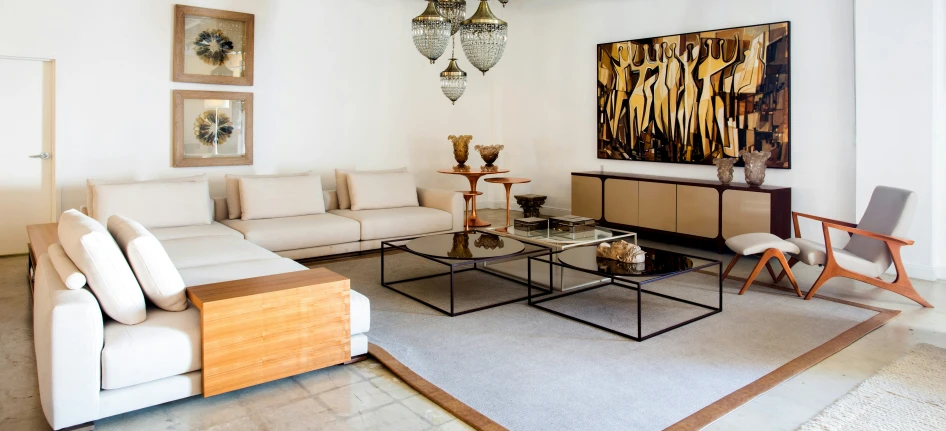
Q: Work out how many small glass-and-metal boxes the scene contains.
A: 2